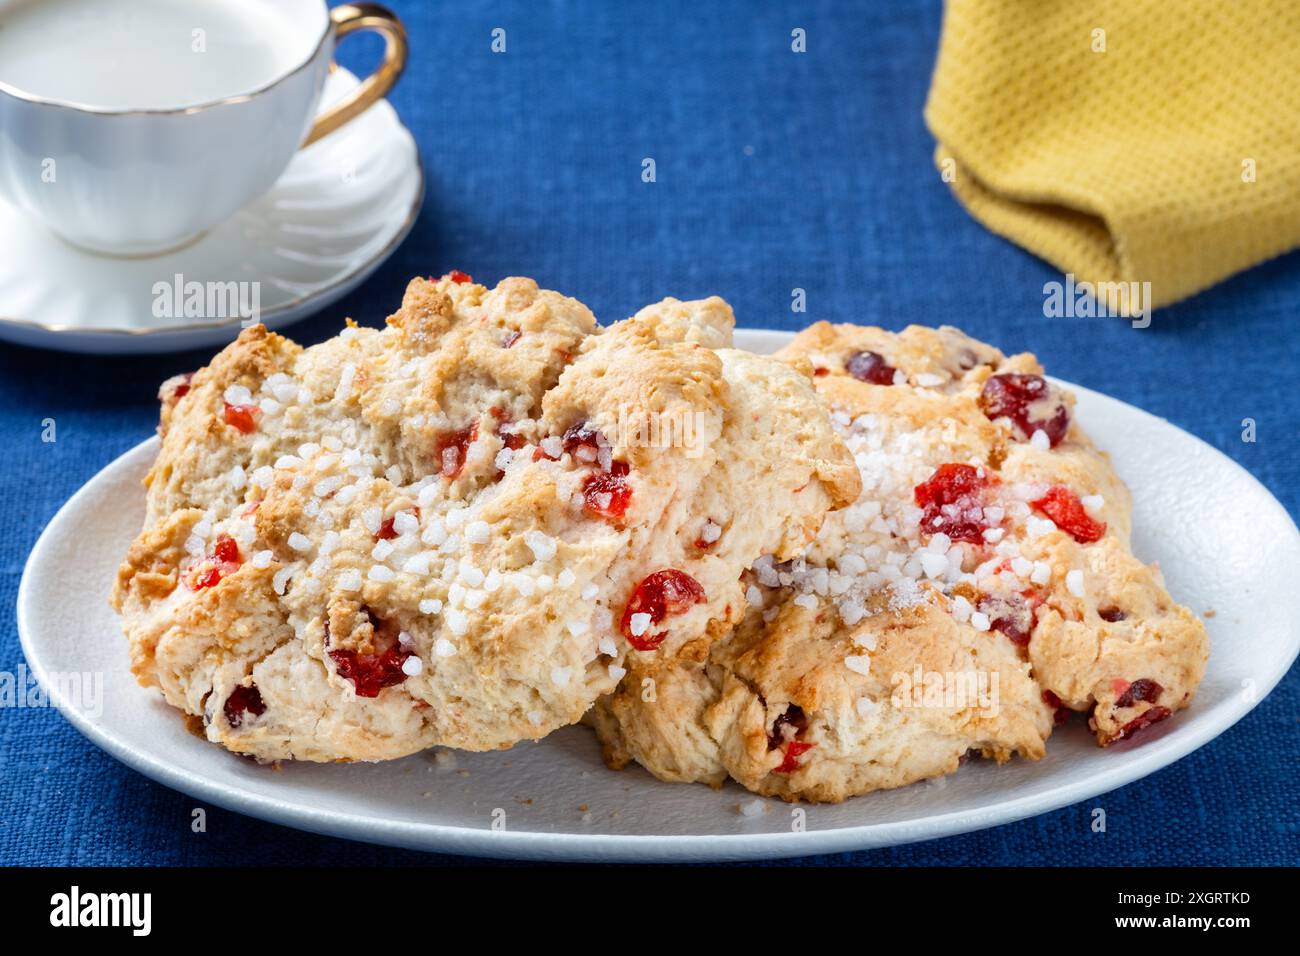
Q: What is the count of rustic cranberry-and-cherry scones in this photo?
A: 2